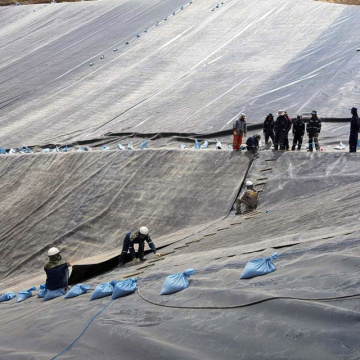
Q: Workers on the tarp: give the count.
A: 11